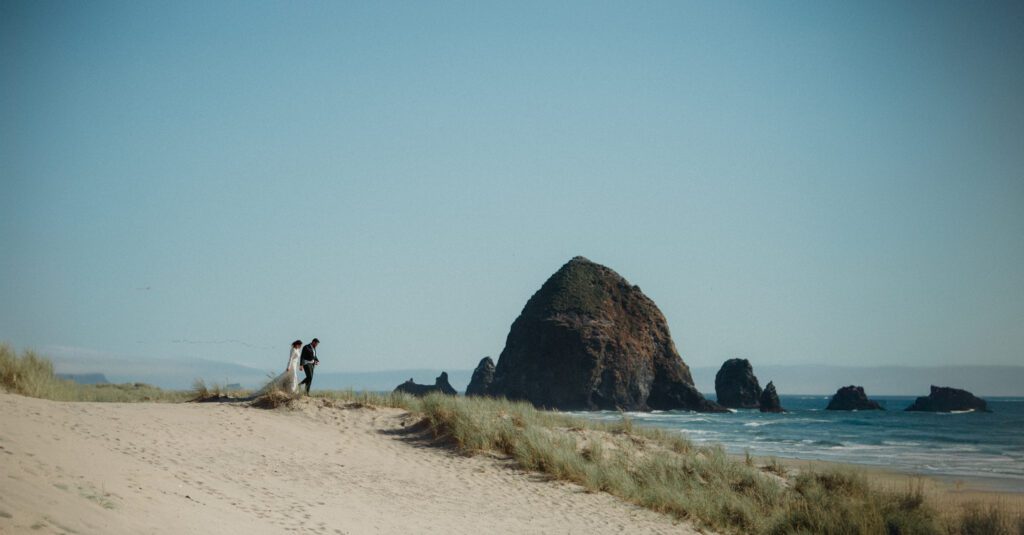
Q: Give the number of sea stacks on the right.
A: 4